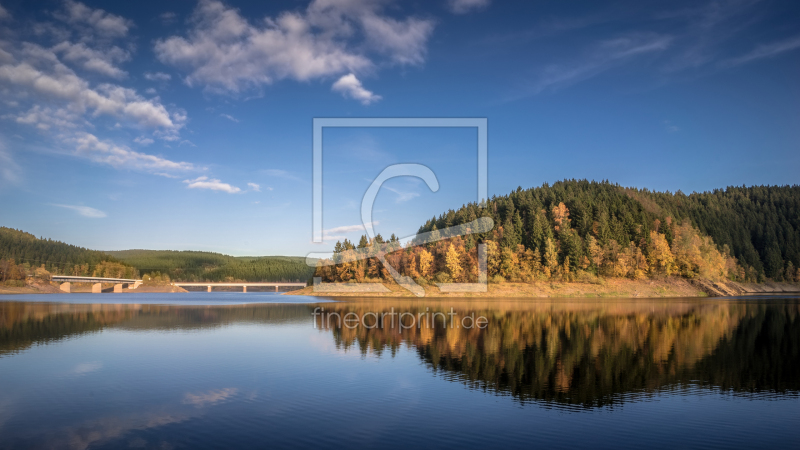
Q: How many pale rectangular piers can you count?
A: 6